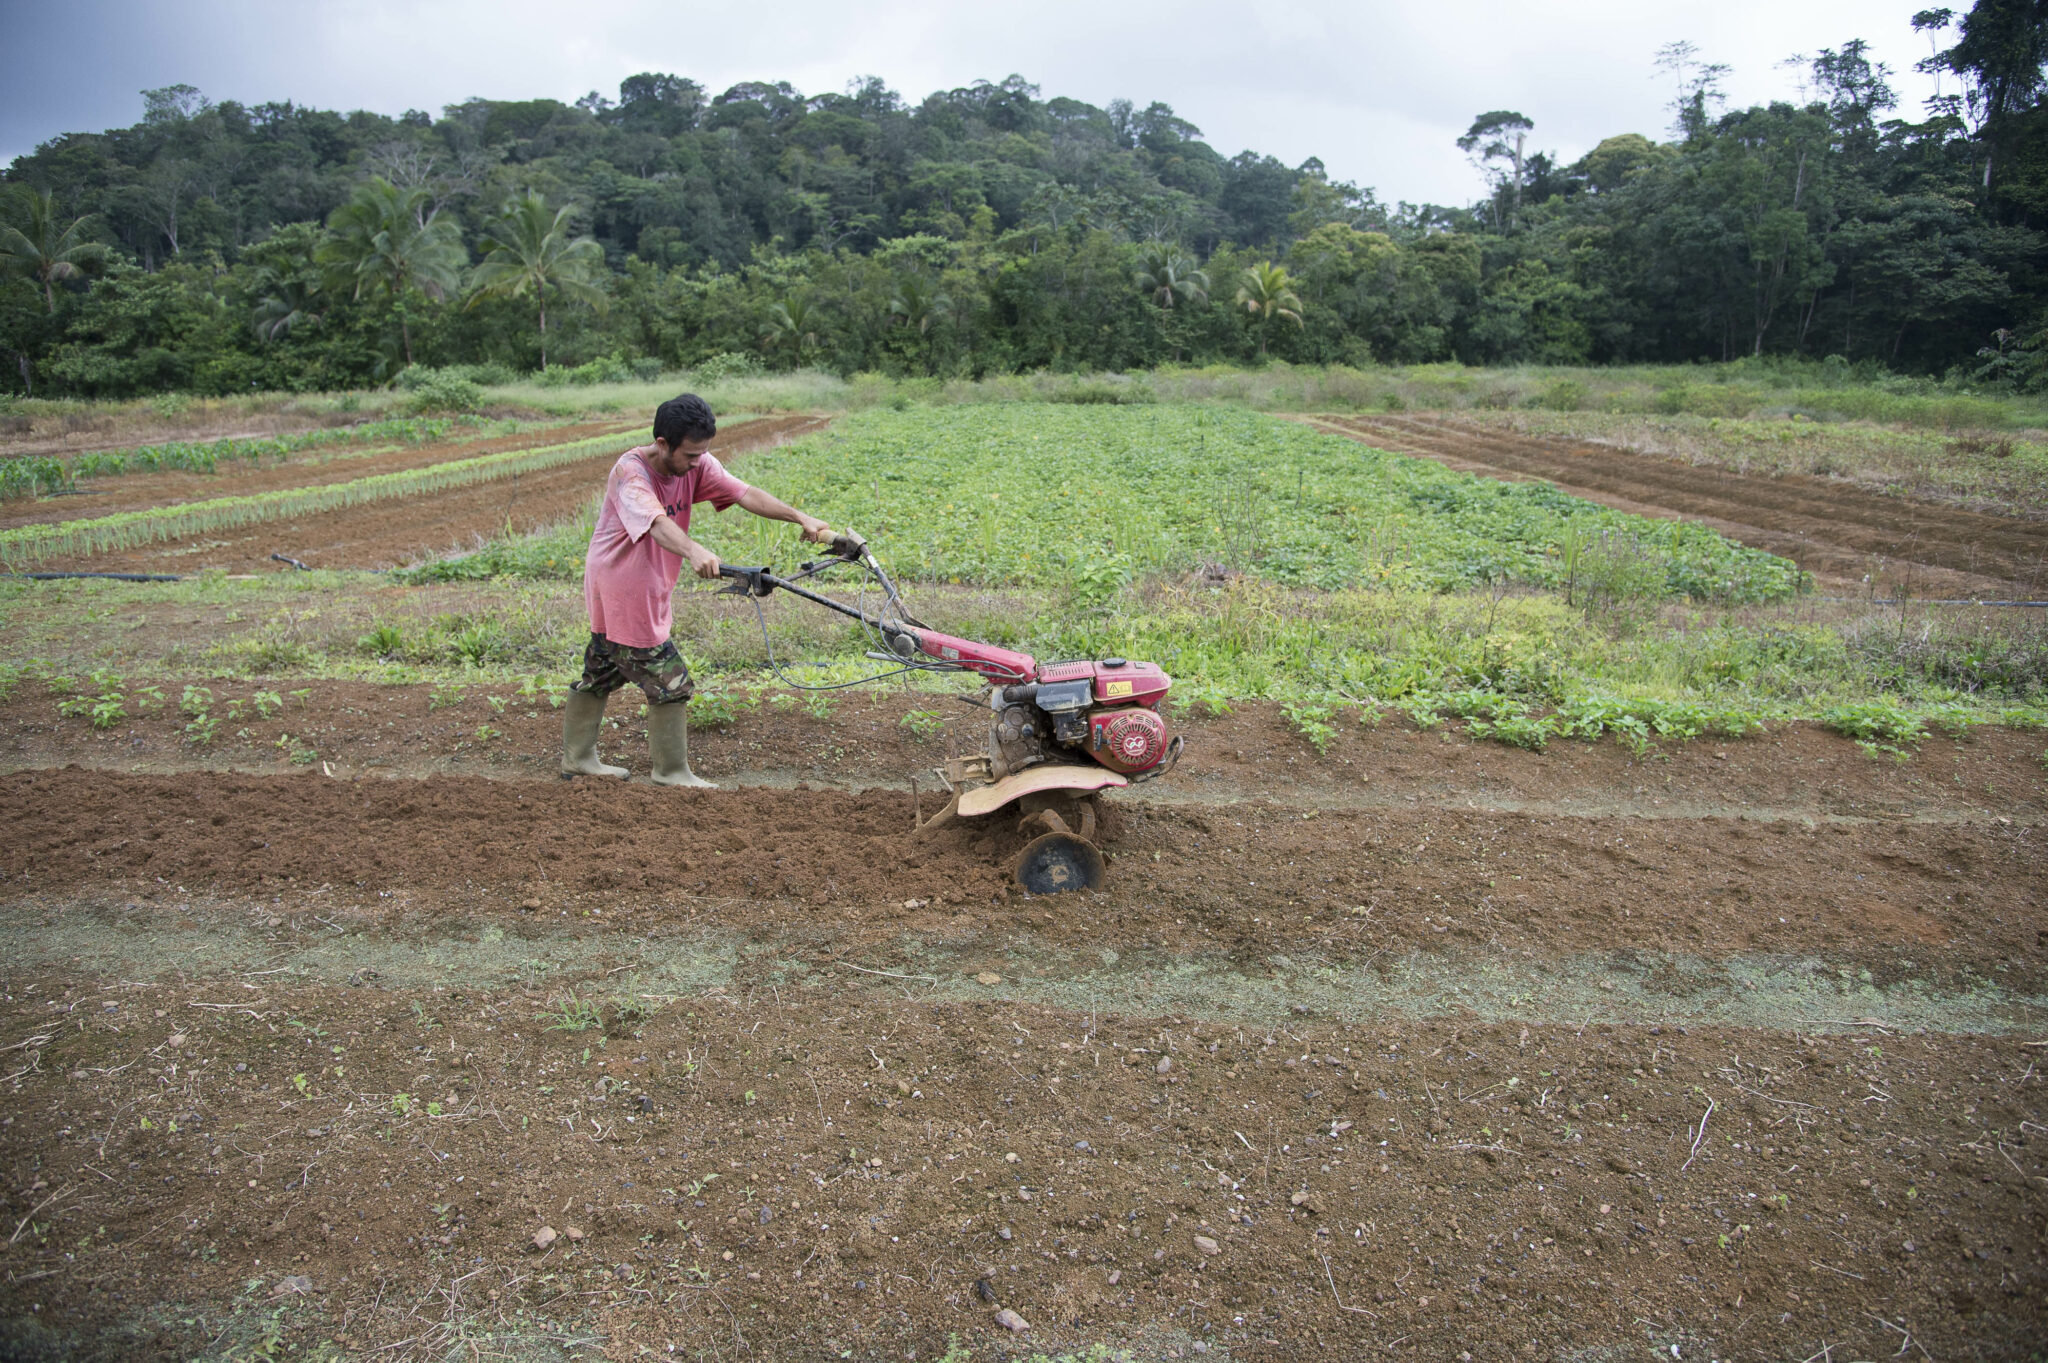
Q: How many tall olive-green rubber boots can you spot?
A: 2